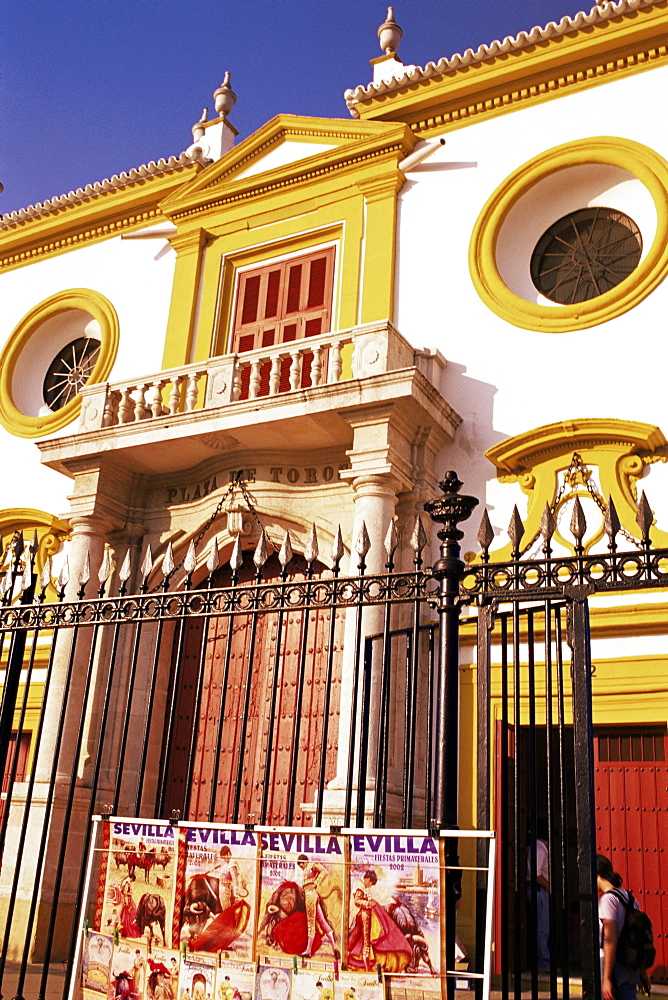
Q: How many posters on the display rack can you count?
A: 12